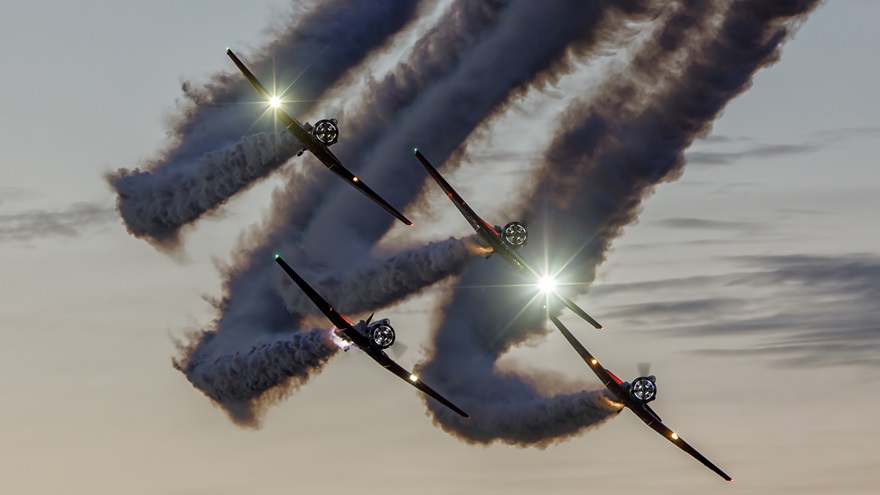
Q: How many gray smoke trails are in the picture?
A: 4